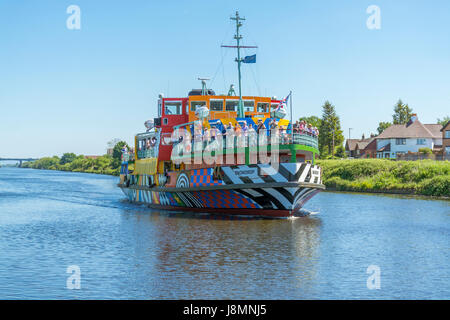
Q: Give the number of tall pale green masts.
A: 1